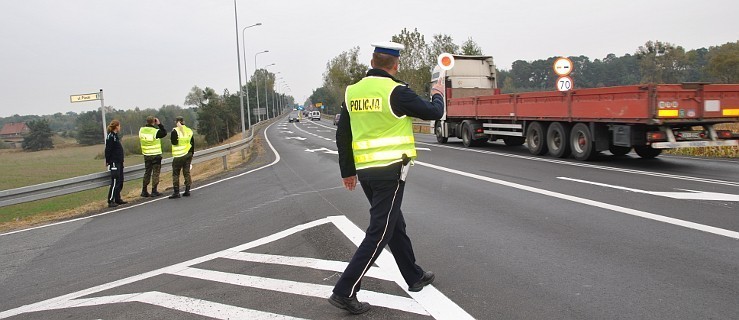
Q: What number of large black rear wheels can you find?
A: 3